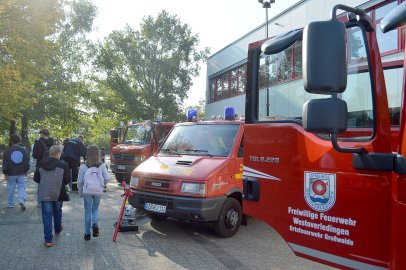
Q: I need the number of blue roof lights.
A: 4